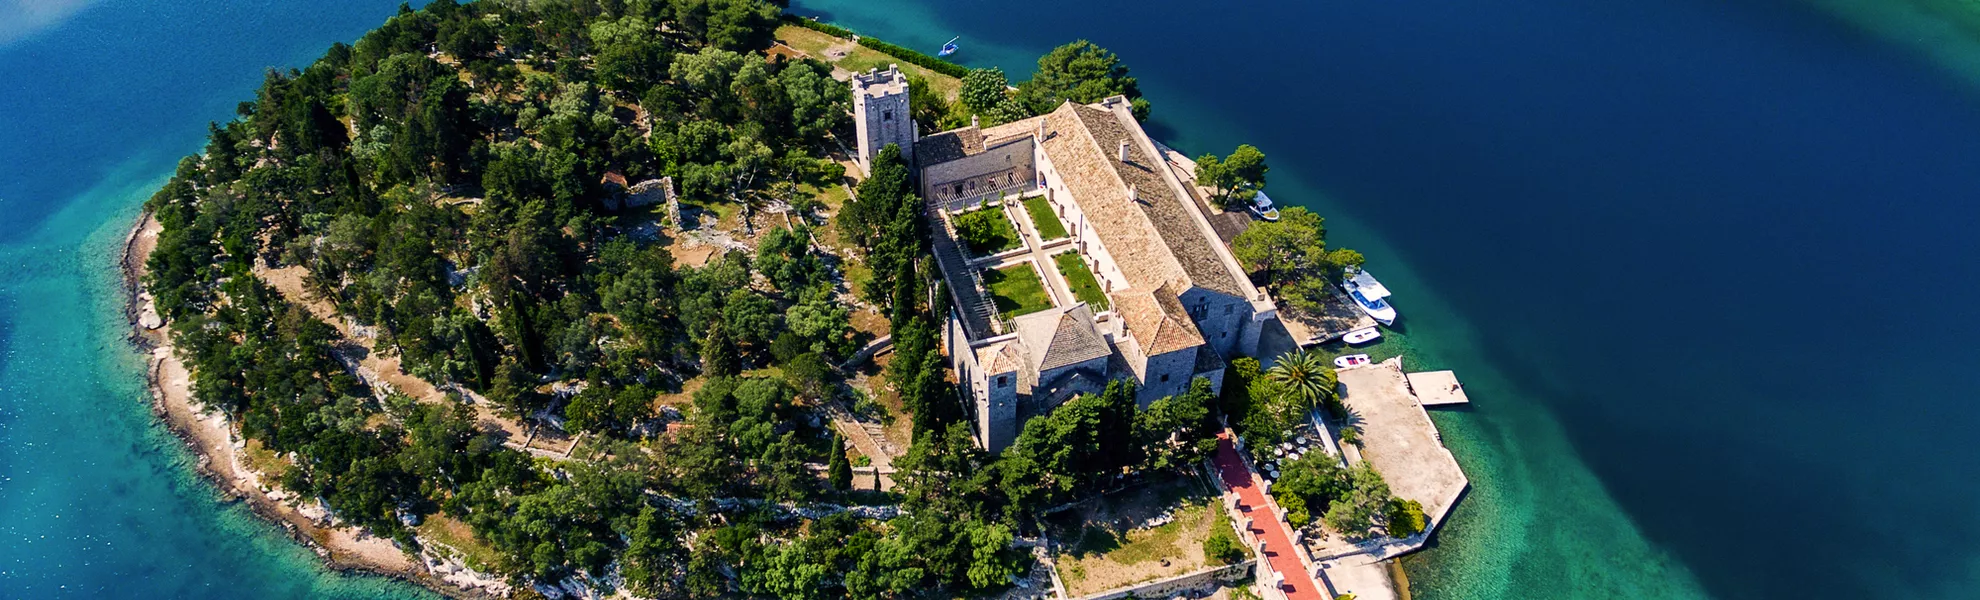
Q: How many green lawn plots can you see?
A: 4